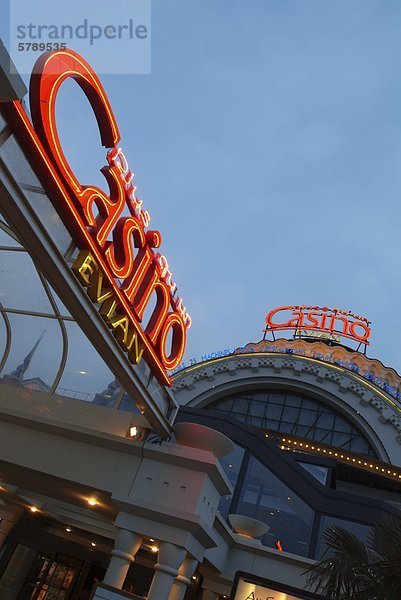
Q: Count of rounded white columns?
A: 3